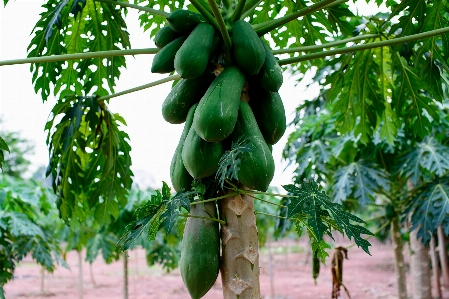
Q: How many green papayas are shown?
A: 13